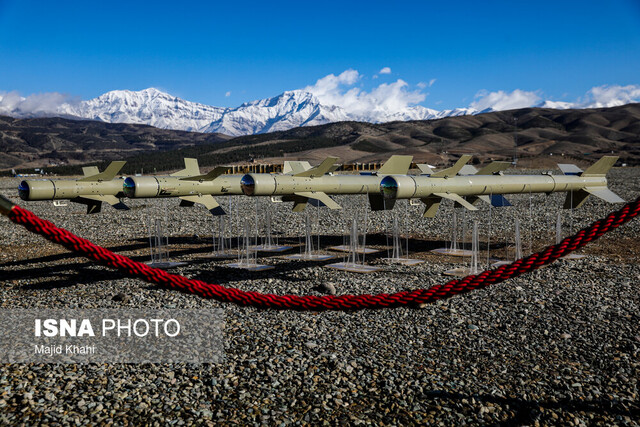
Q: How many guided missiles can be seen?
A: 4